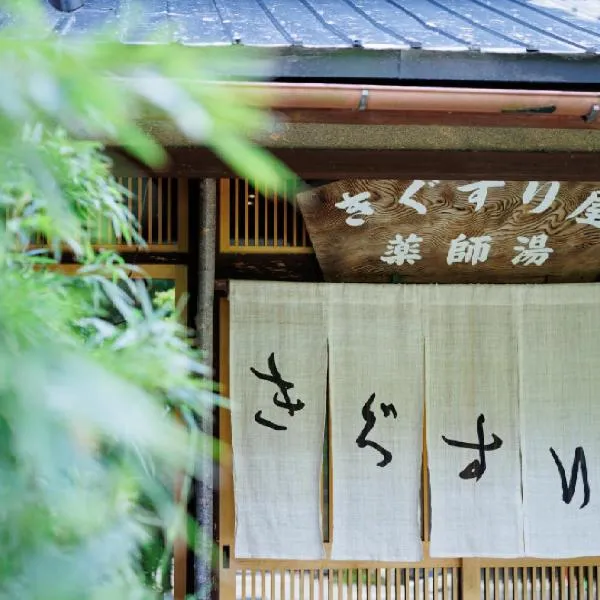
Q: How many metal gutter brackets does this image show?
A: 2